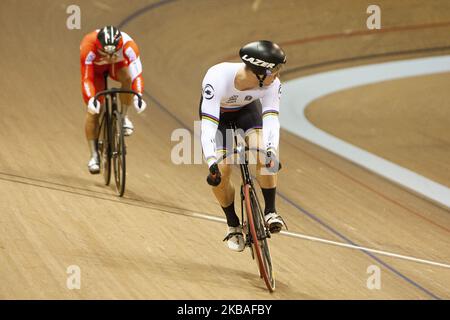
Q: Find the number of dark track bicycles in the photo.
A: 2